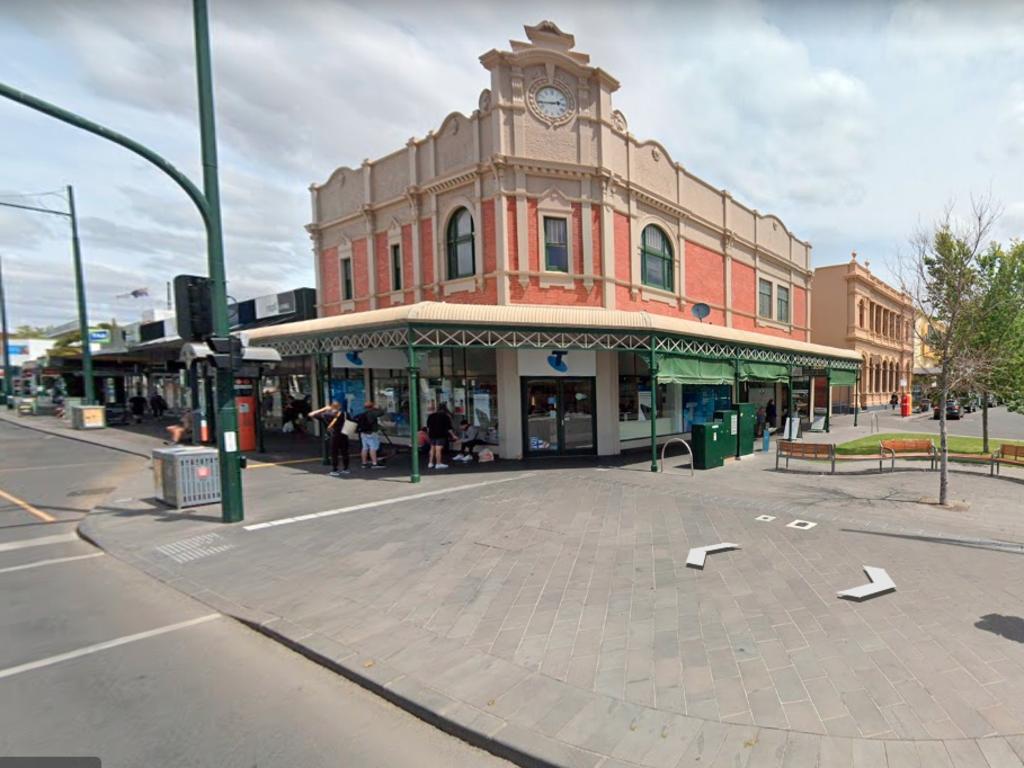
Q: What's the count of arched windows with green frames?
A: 2